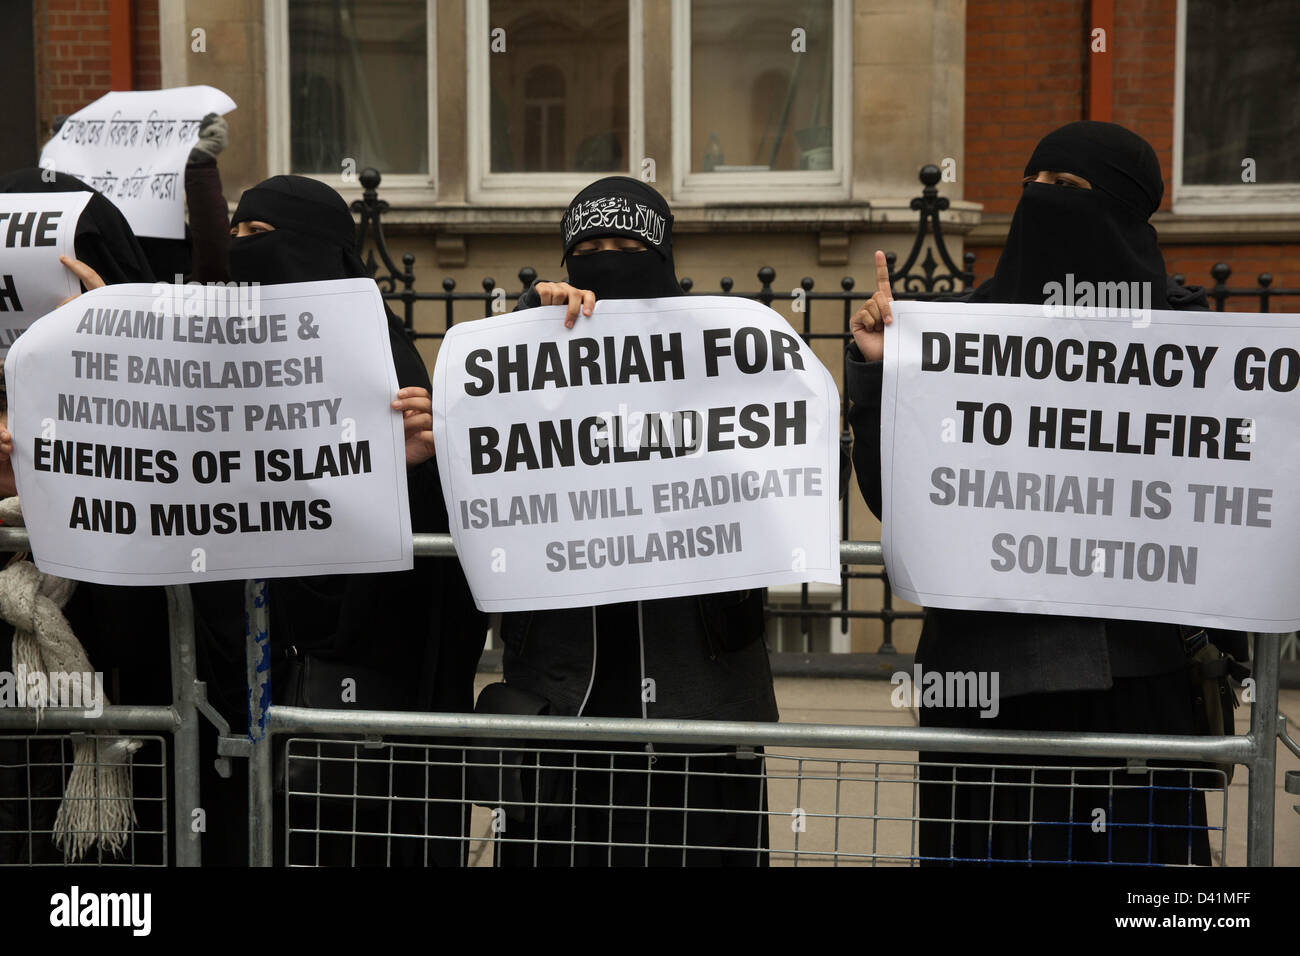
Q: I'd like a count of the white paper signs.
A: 5